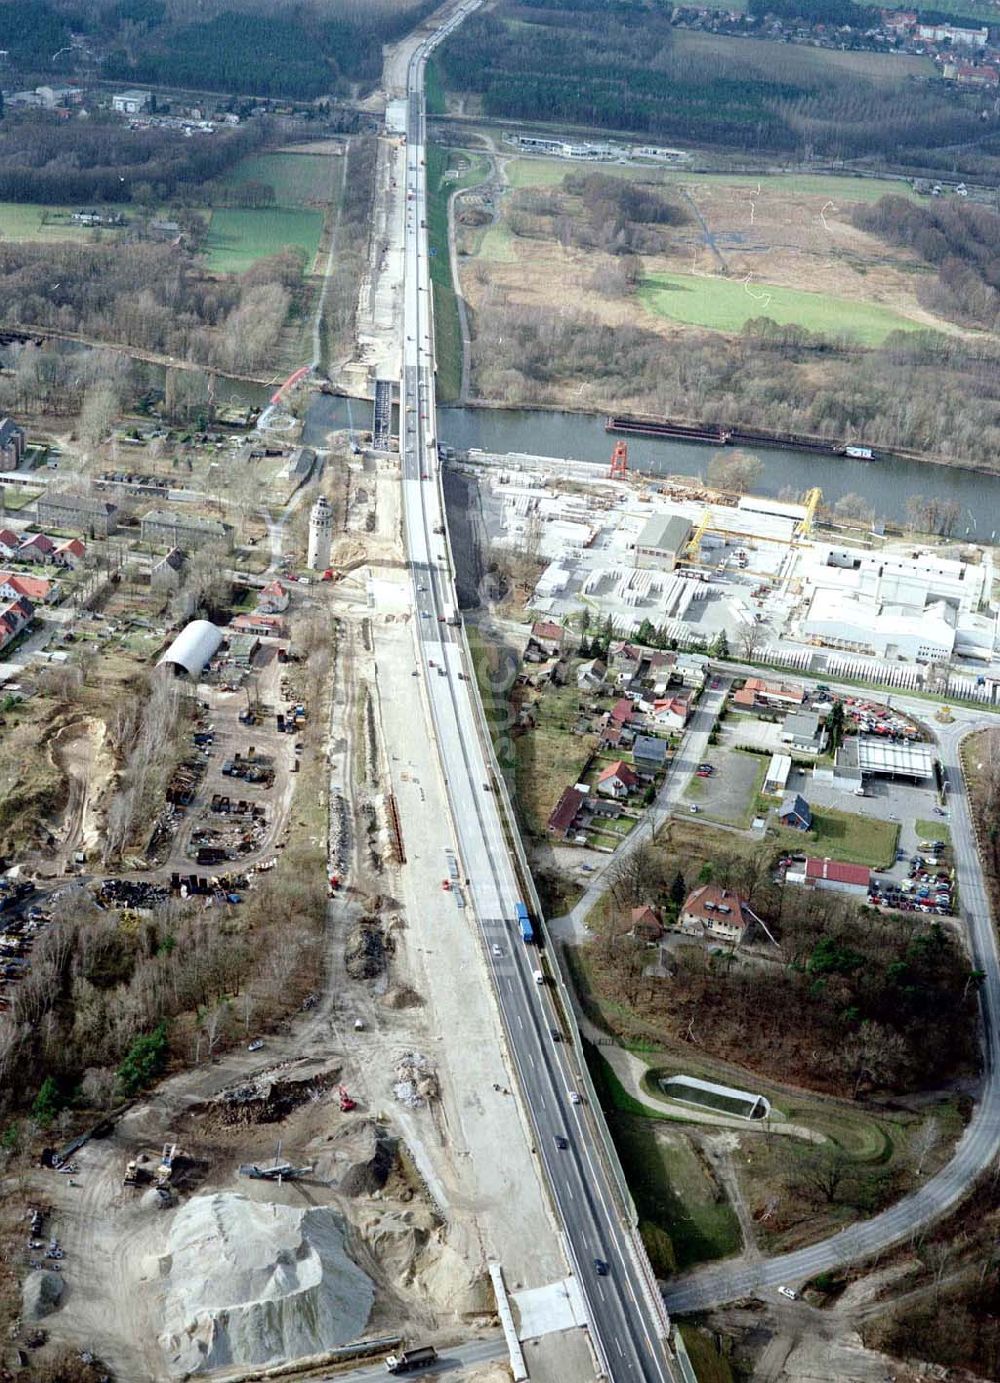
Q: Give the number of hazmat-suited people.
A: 0